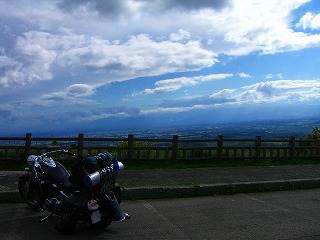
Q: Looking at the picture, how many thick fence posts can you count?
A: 7